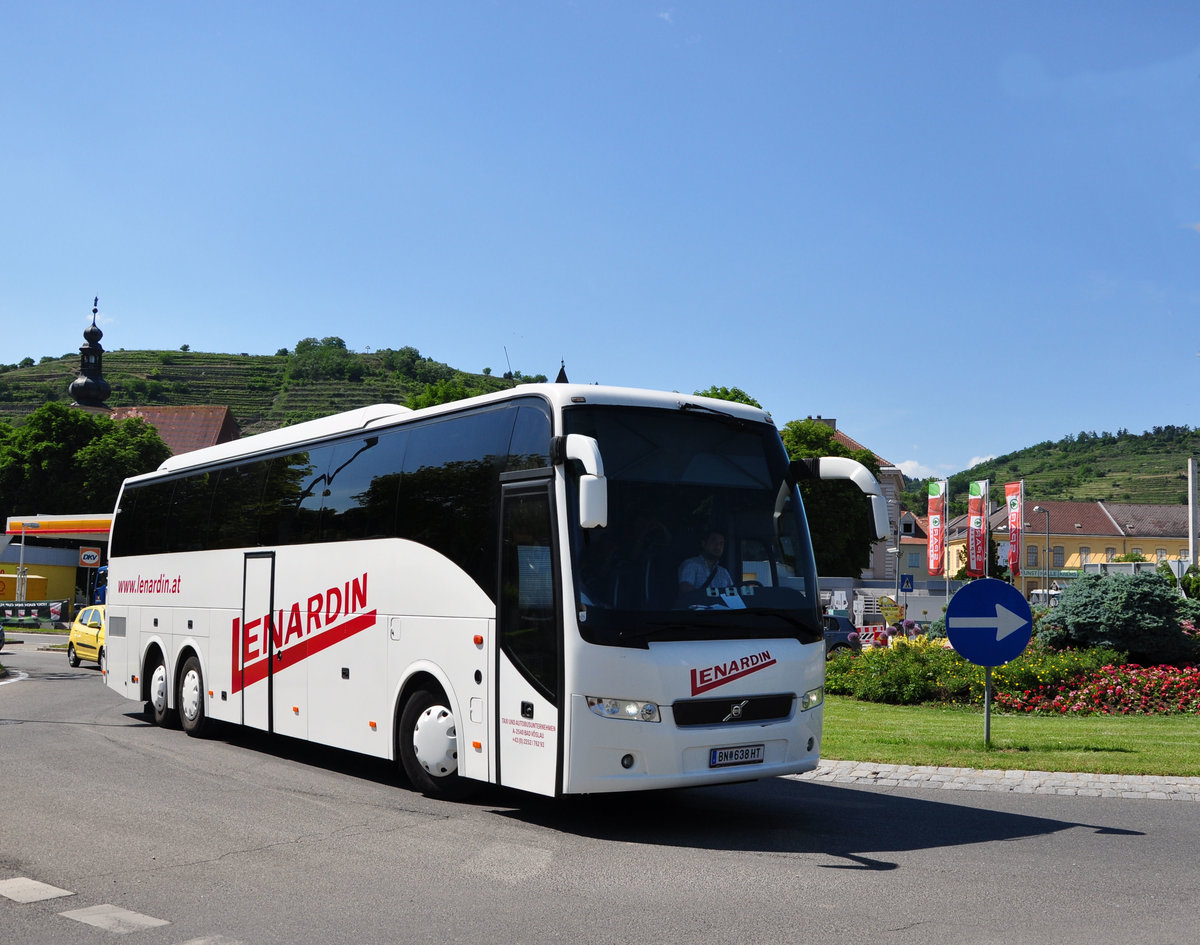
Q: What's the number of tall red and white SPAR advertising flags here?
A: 3